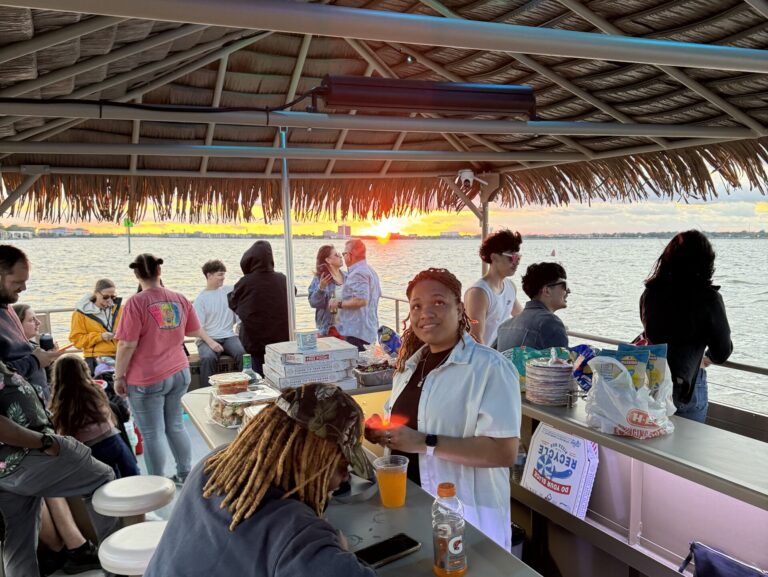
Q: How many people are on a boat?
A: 15